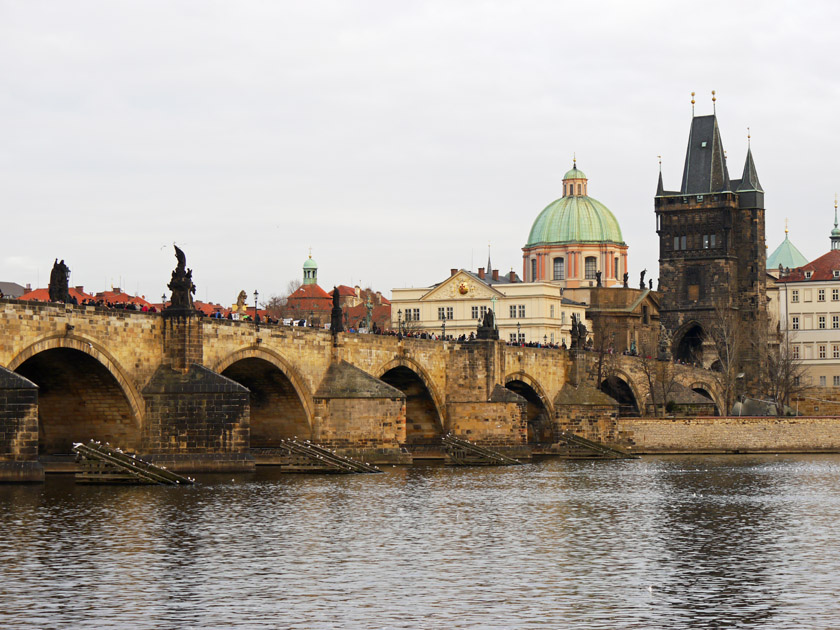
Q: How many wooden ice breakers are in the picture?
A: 4